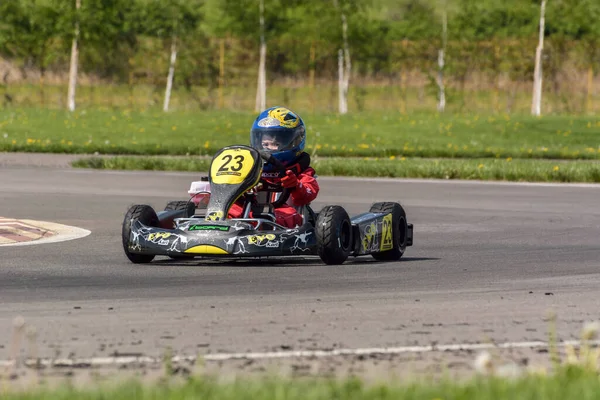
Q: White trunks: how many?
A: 6